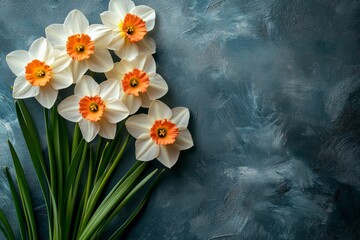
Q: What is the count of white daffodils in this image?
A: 6